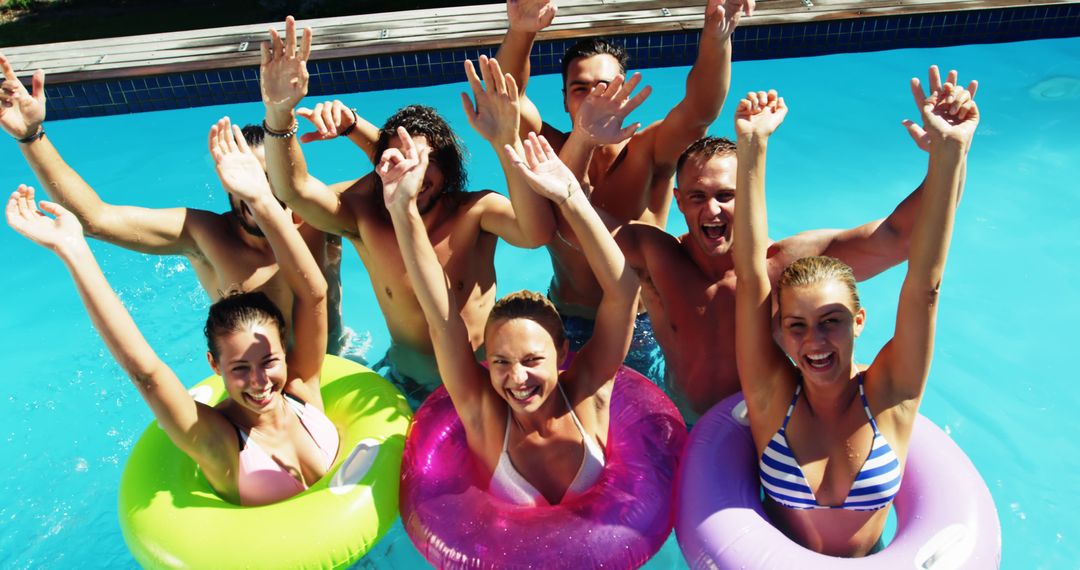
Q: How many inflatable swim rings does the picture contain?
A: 3